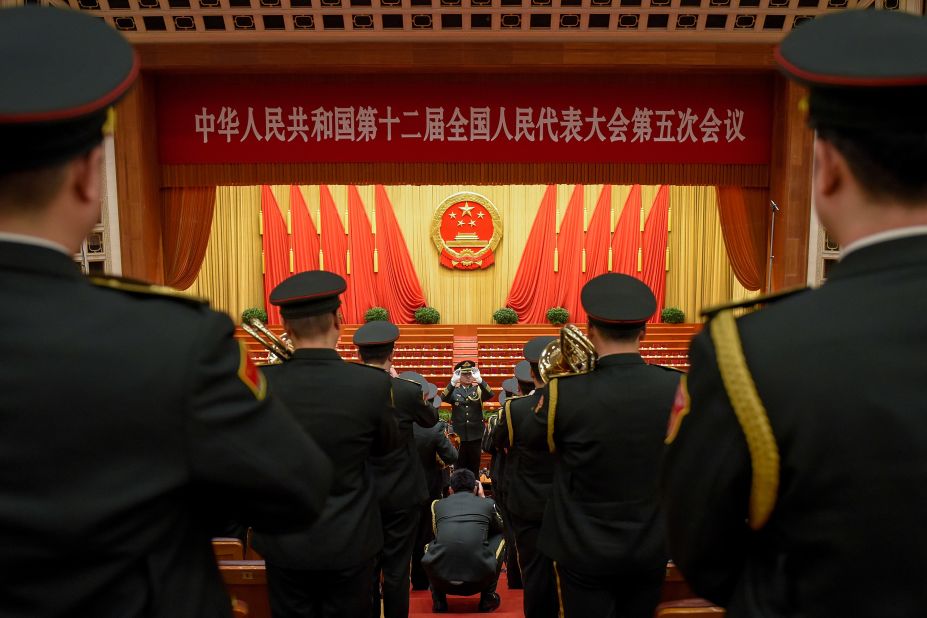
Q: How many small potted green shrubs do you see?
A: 6